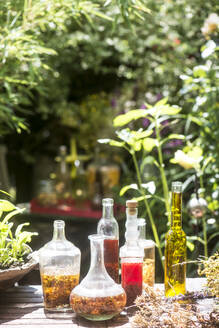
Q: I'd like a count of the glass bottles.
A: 6